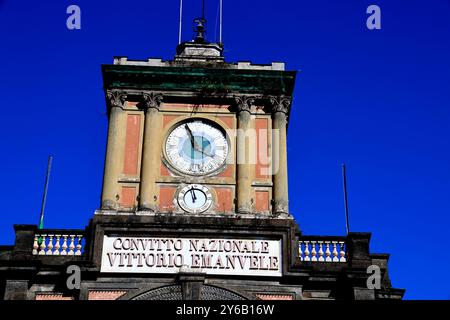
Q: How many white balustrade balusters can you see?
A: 14